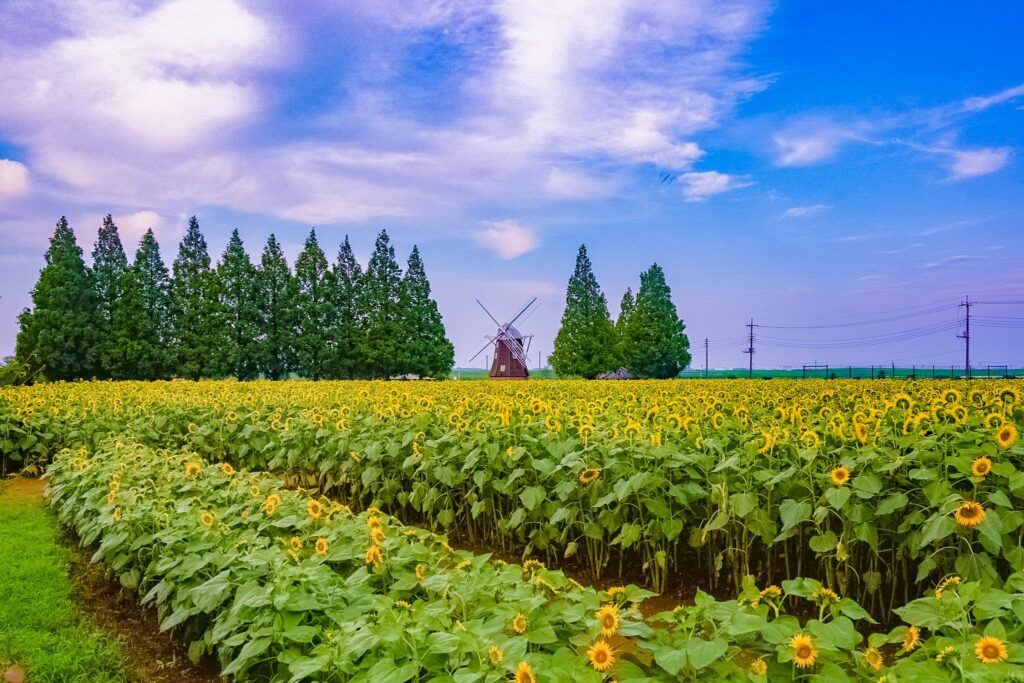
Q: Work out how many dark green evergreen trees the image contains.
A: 13